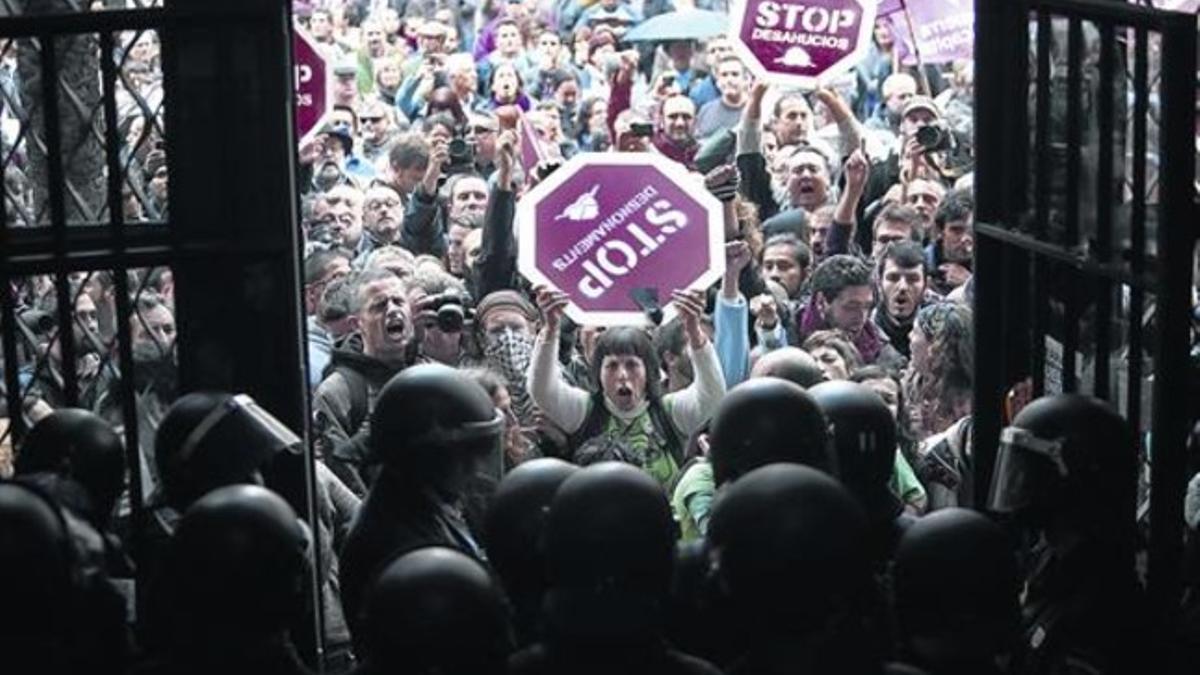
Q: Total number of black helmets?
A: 13